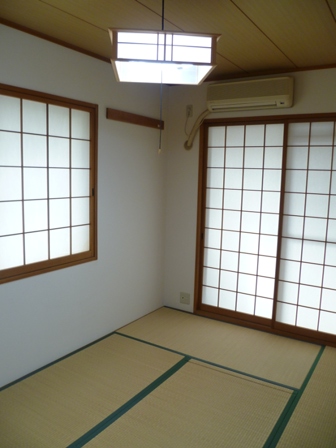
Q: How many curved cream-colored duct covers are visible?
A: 1